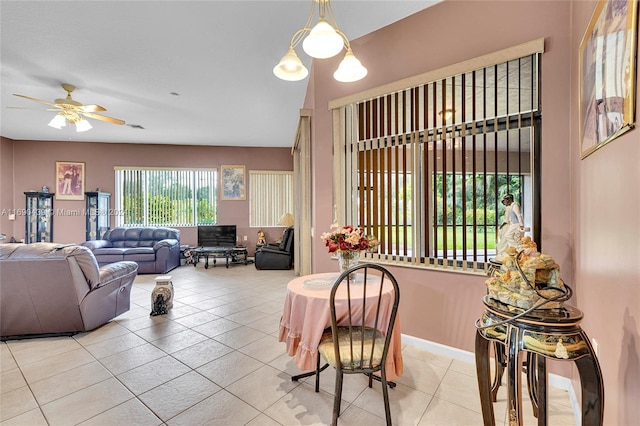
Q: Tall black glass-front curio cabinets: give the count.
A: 2